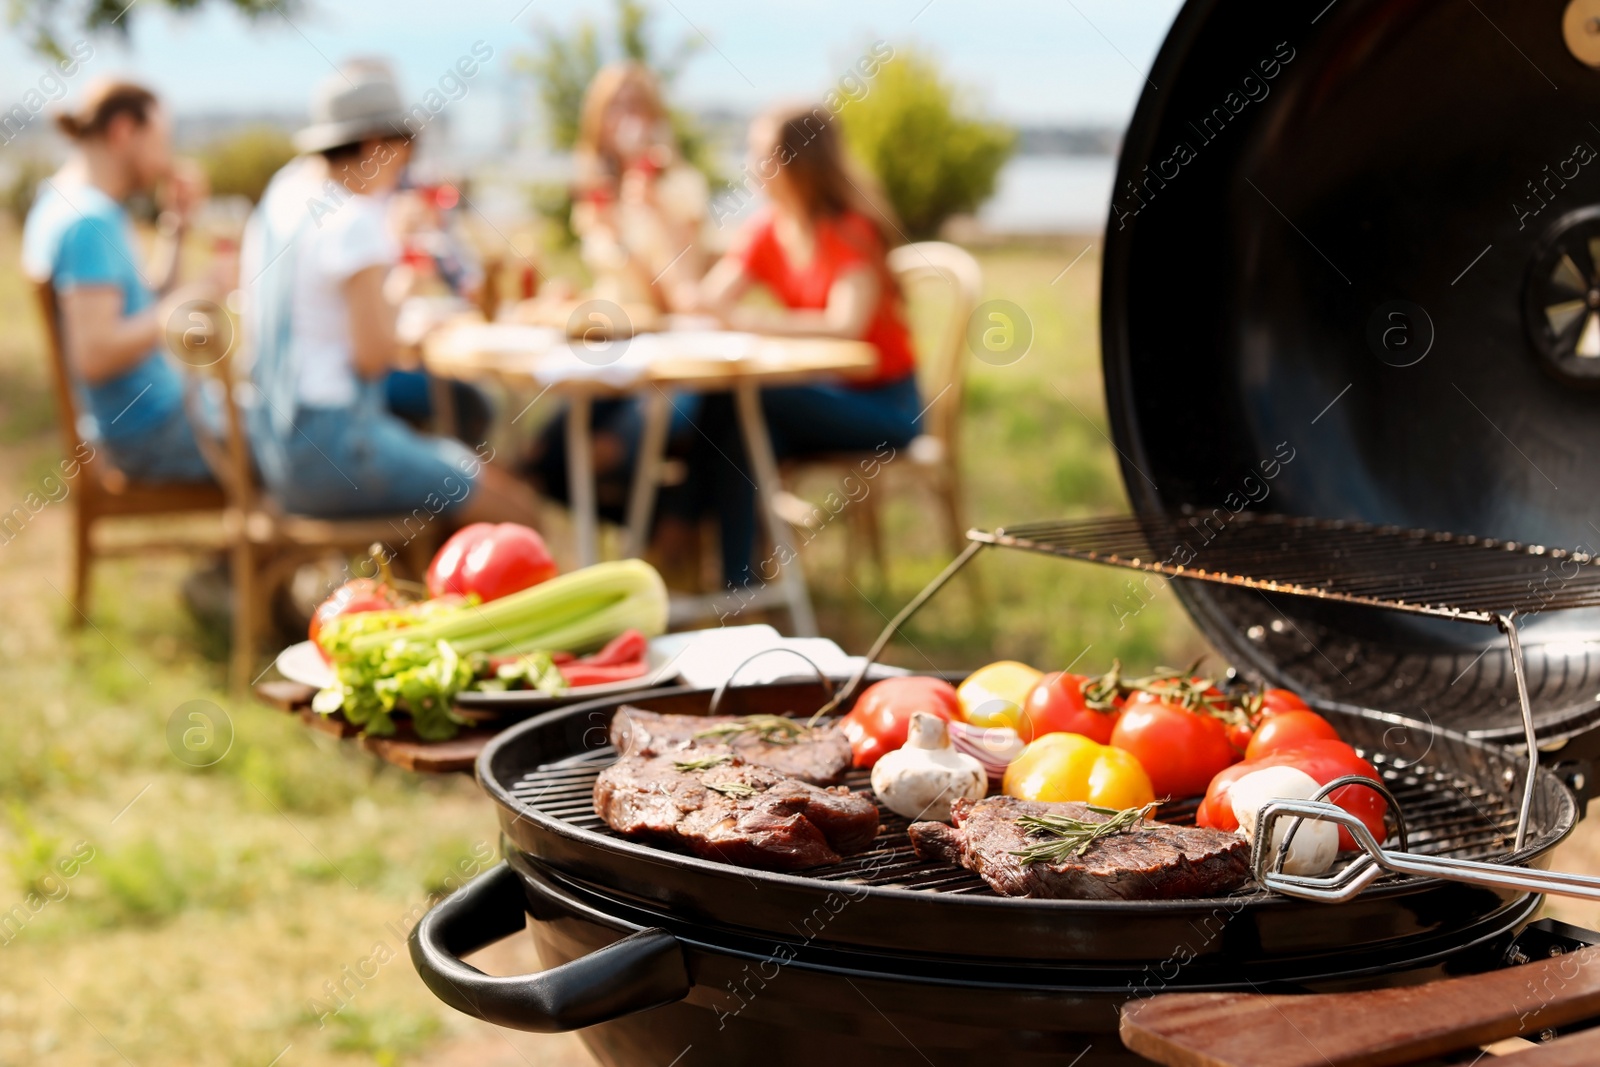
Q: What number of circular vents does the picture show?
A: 1